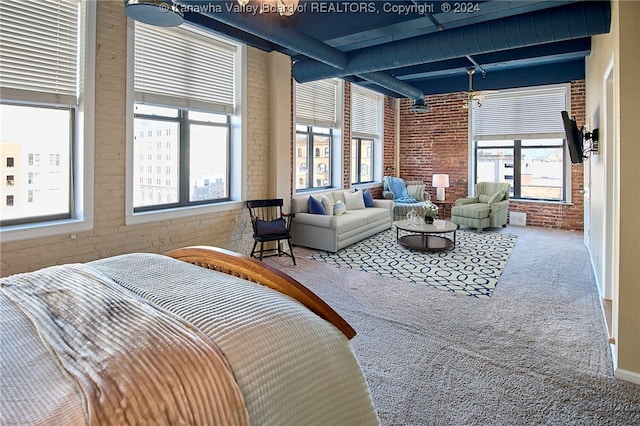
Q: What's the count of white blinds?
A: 5